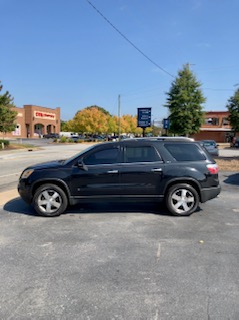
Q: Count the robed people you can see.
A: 0